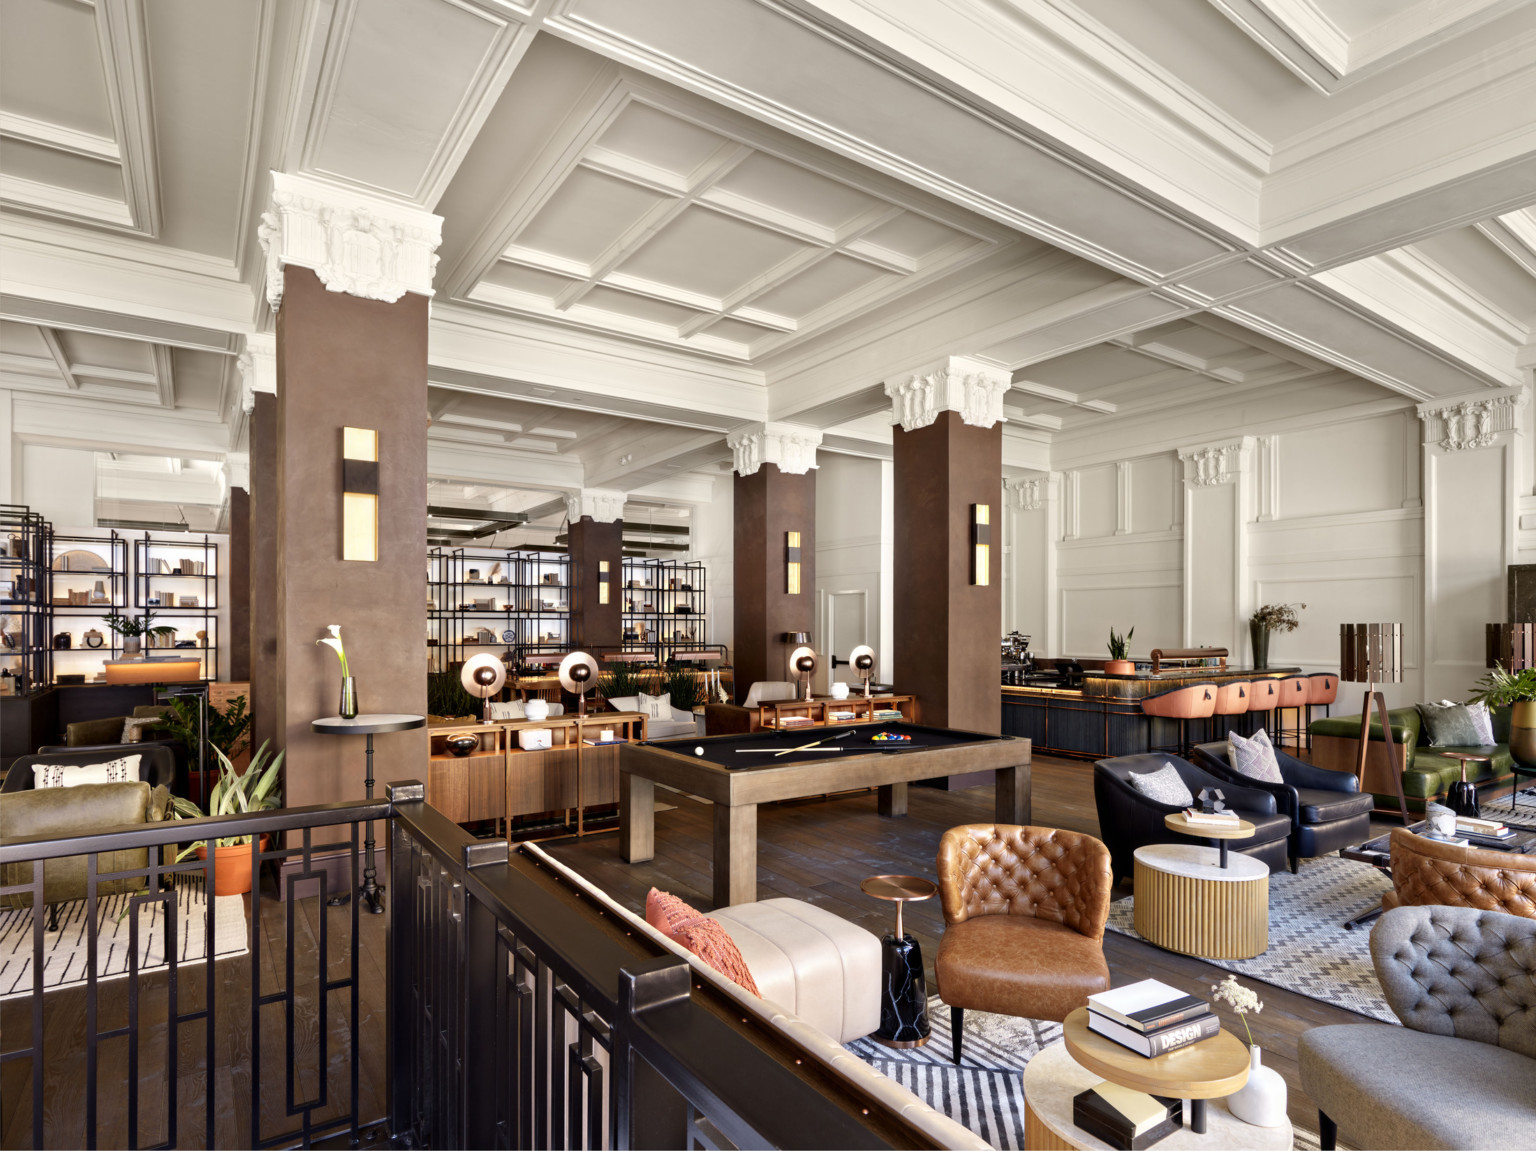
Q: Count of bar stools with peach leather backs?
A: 5